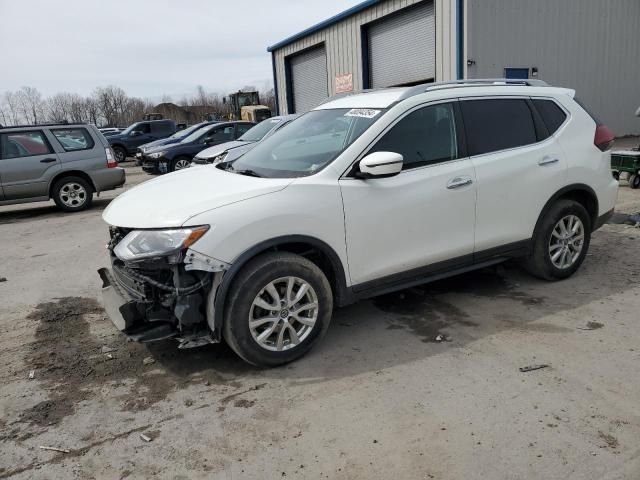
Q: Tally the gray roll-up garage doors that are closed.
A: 2